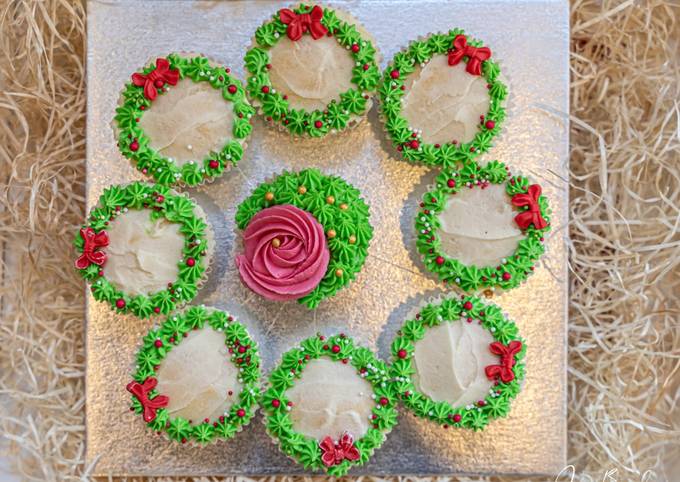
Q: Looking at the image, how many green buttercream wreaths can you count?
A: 8